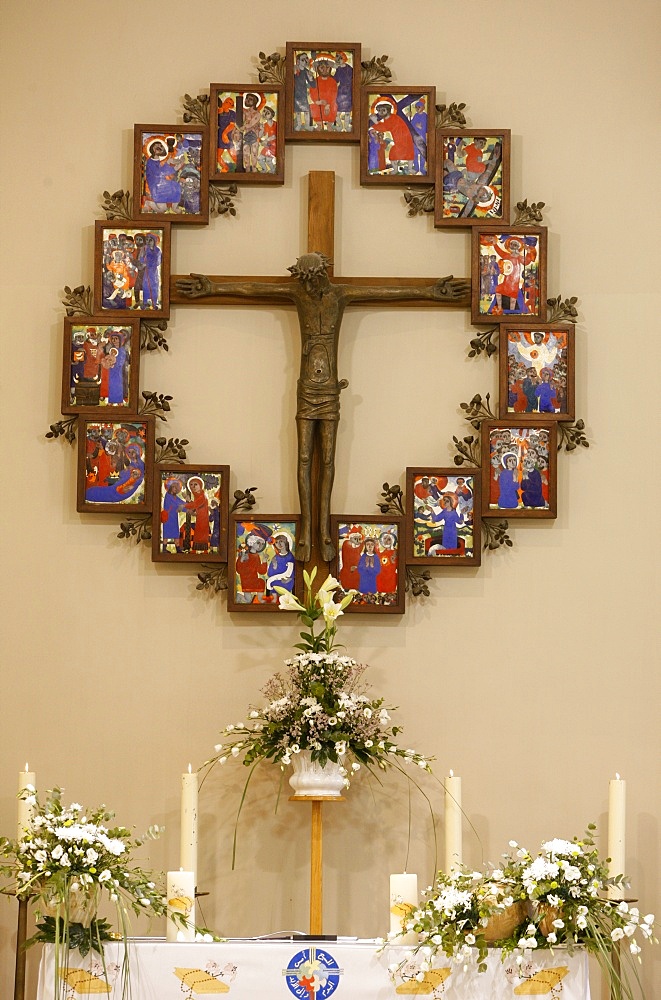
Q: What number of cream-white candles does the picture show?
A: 6